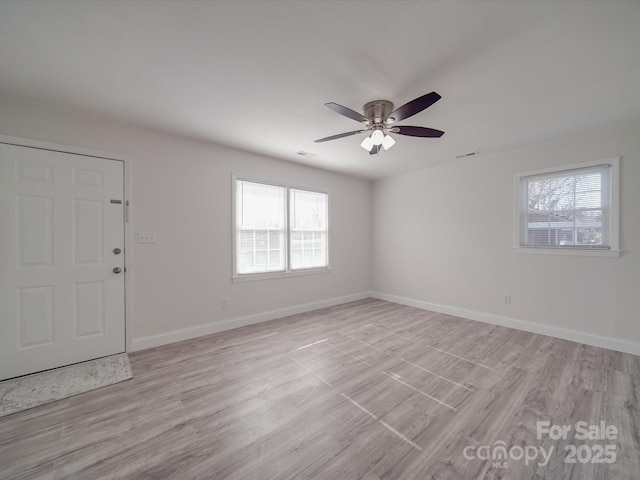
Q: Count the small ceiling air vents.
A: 2